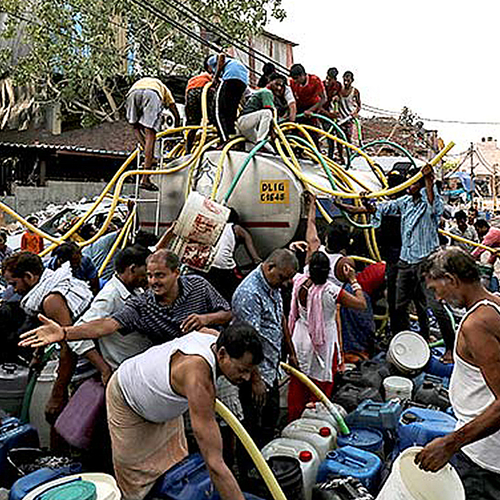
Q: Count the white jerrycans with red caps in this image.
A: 2